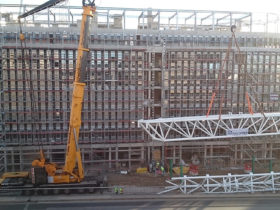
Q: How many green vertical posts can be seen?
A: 4